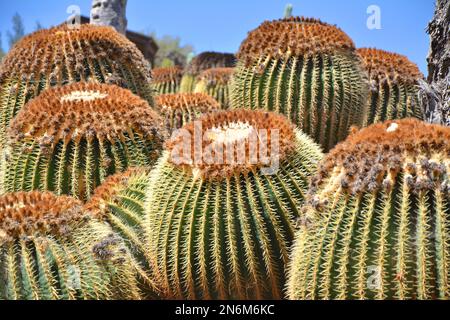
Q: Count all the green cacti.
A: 12